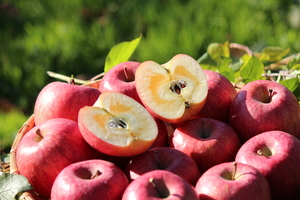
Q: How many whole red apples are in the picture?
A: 11